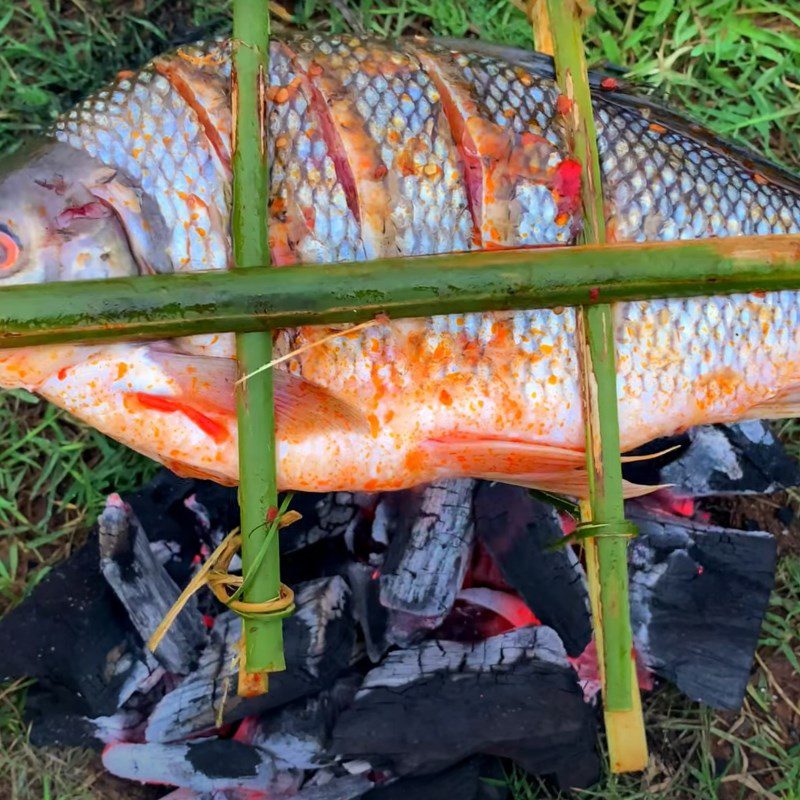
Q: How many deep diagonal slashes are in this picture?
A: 3